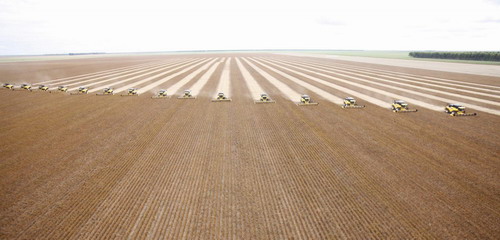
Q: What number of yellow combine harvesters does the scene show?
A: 15